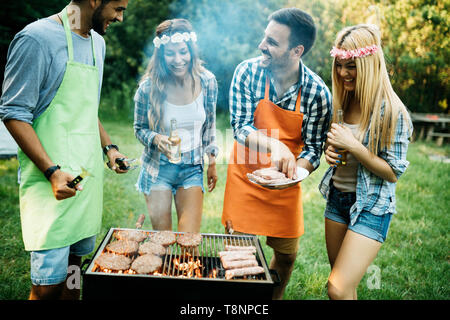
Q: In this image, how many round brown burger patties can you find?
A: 7